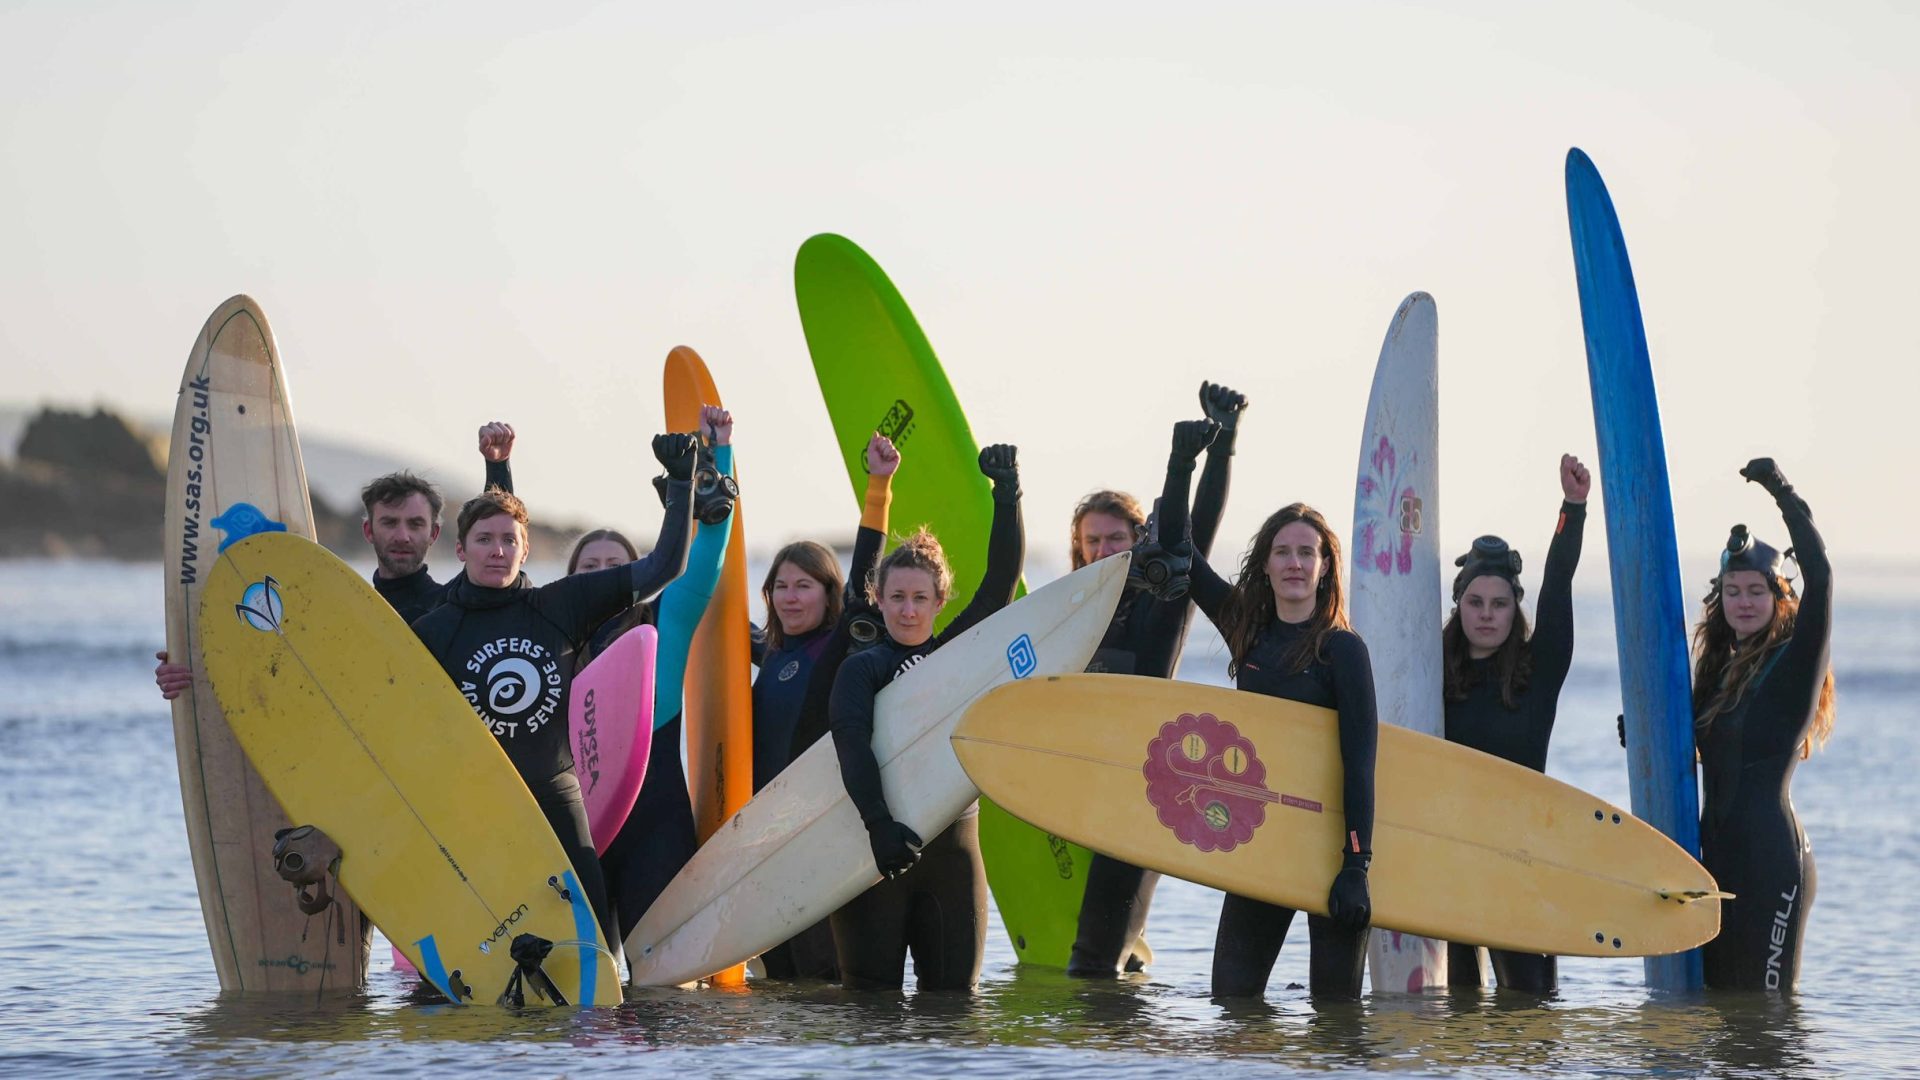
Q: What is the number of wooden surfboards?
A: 1